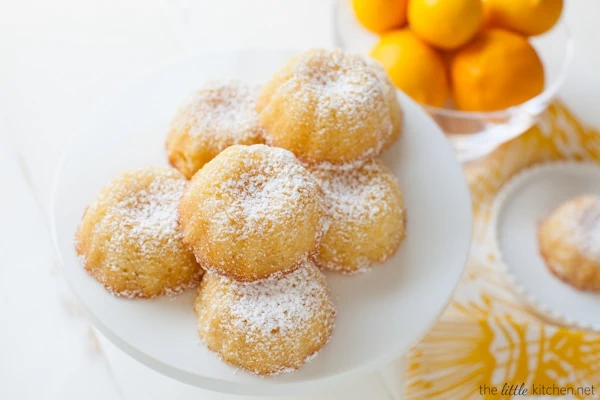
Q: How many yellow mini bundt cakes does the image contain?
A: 7